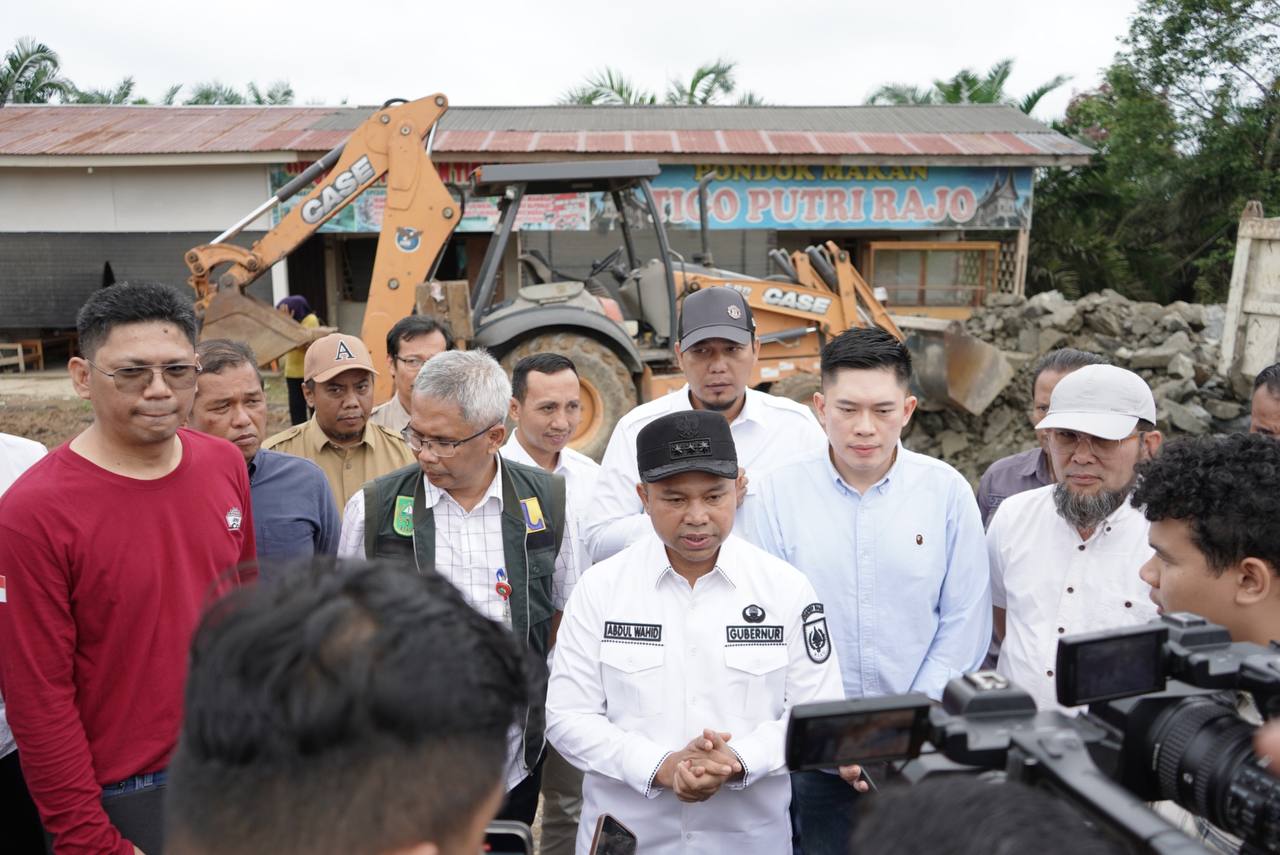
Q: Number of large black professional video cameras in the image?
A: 2